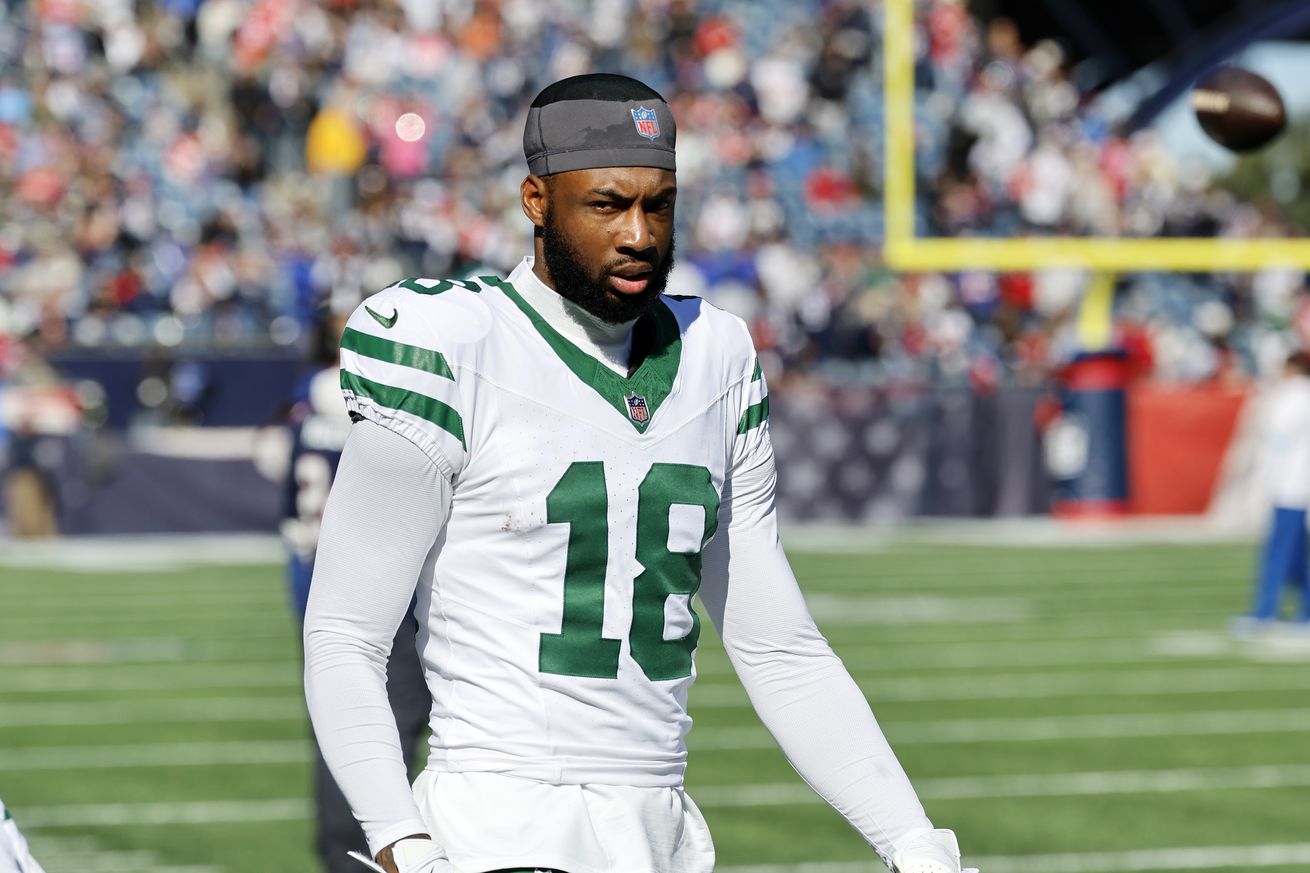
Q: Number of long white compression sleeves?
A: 2